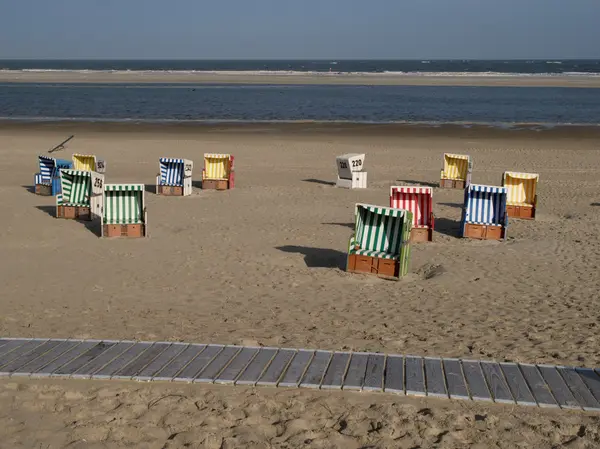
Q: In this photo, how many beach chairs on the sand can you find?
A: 12